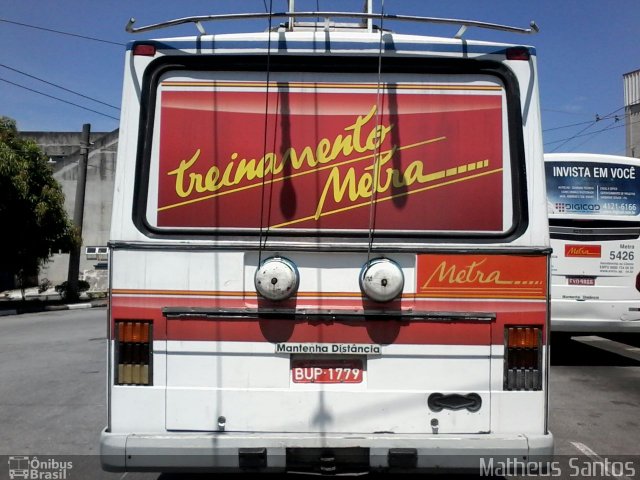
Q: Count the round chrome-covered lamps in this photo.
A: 2